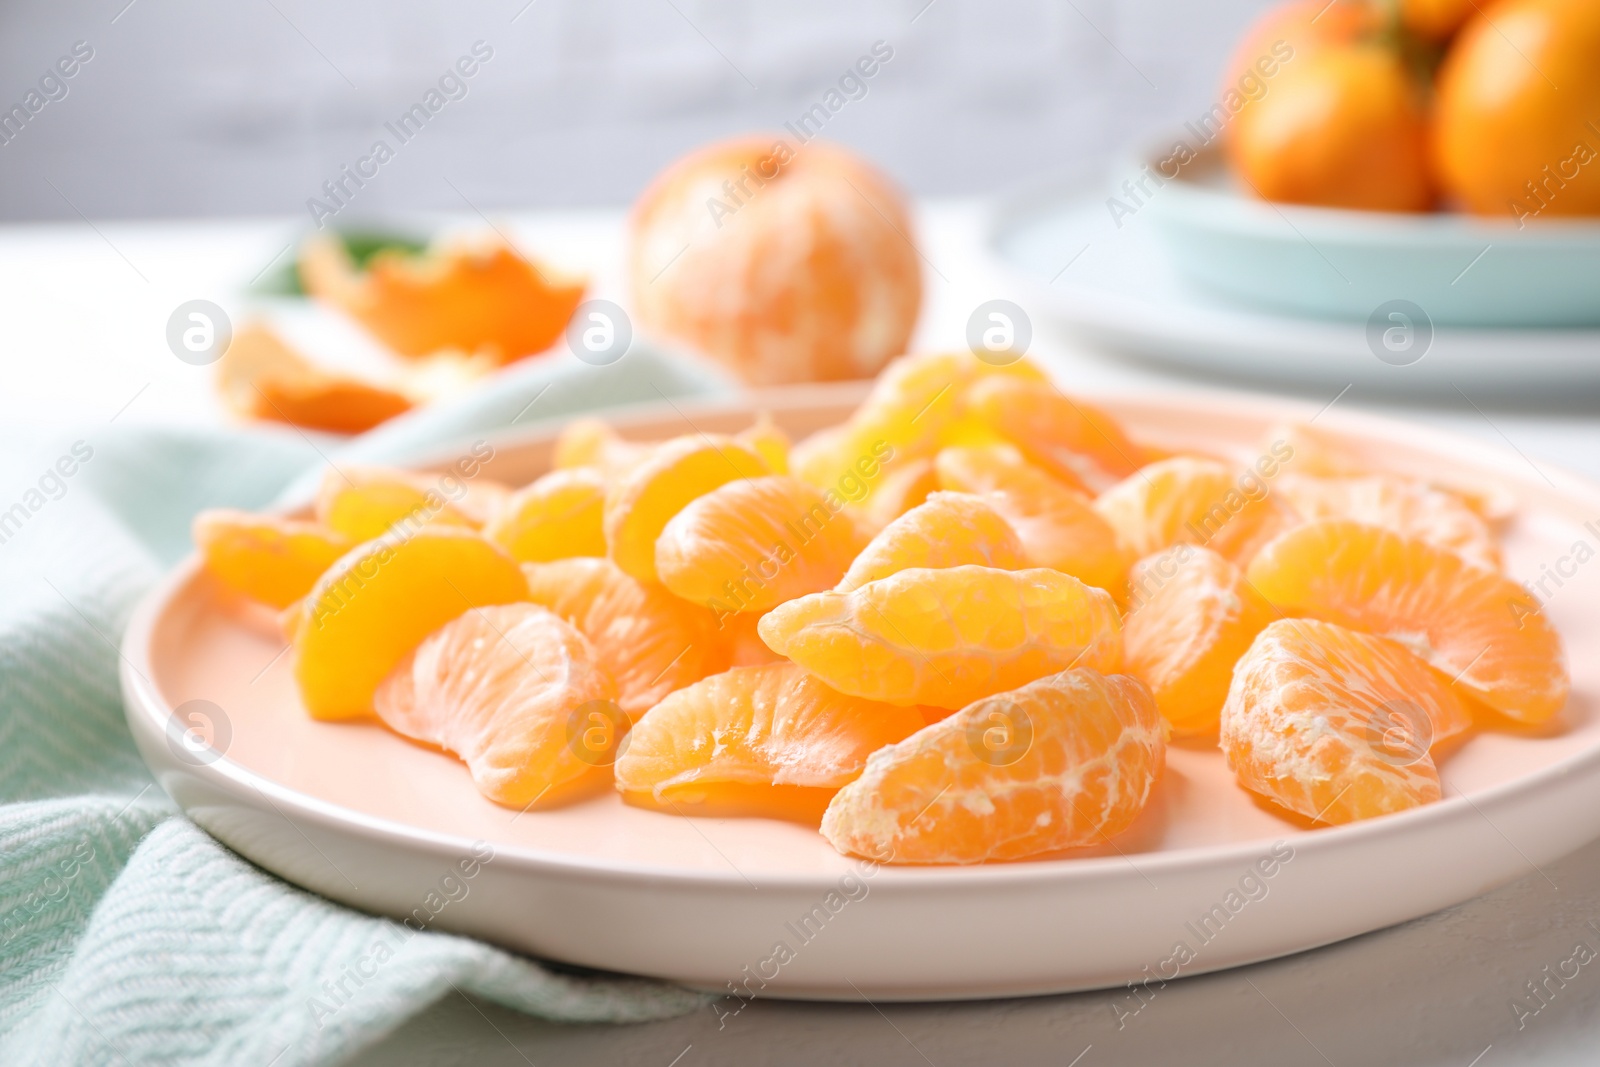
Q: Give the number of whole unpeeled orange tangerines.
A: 4